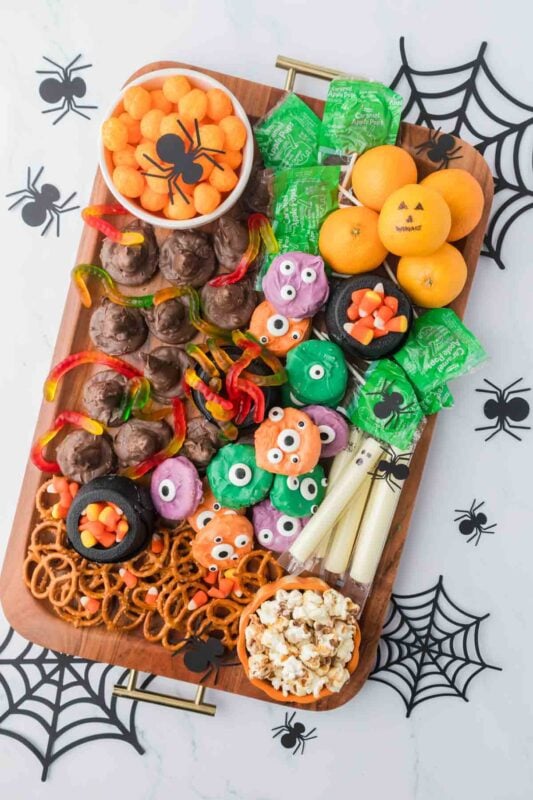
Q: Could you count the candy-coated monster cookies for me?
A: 11